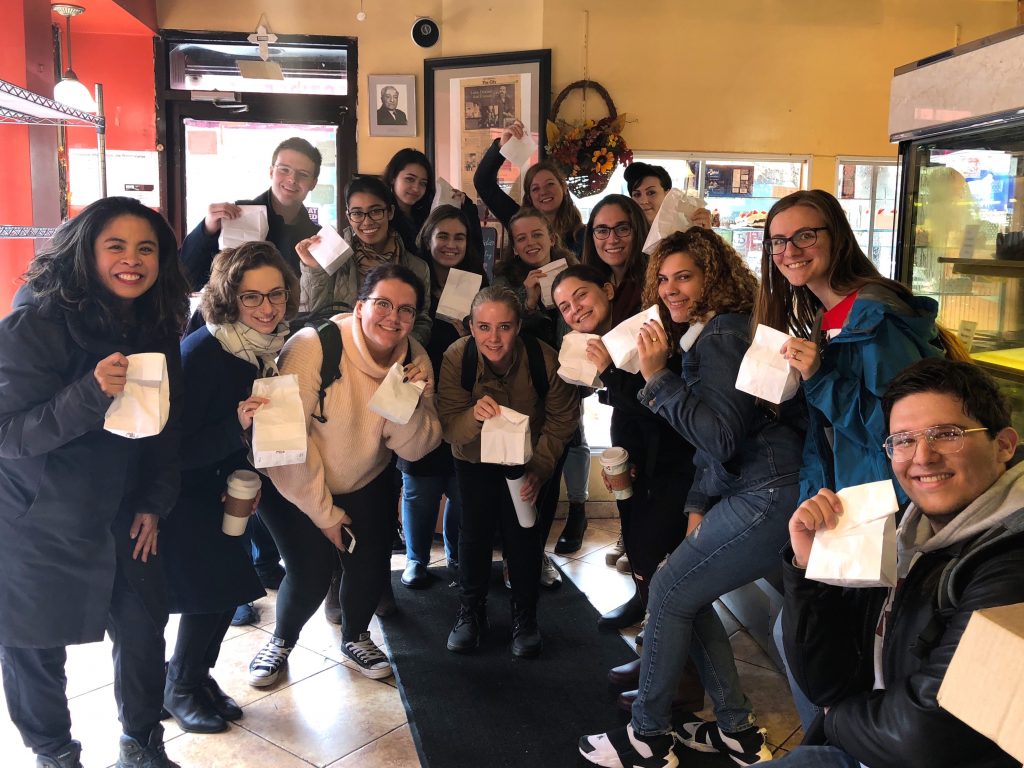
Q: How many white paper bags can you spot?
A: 15